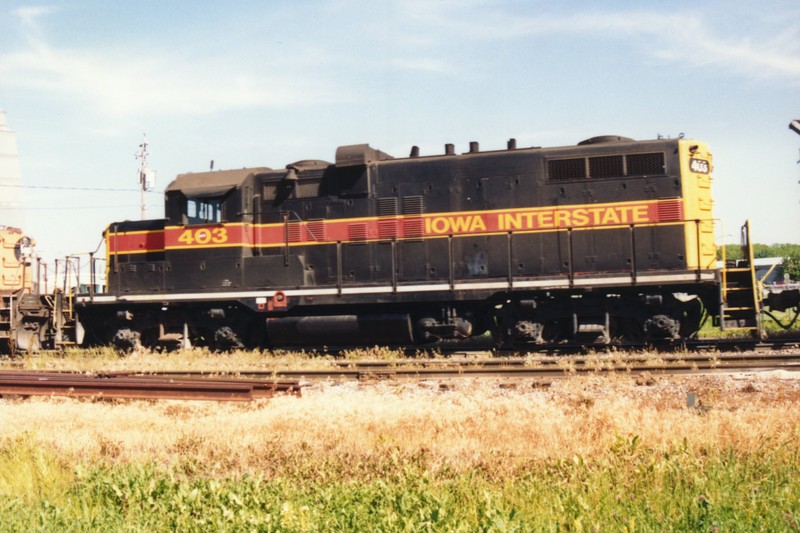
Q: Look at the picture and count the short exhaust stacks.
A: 4